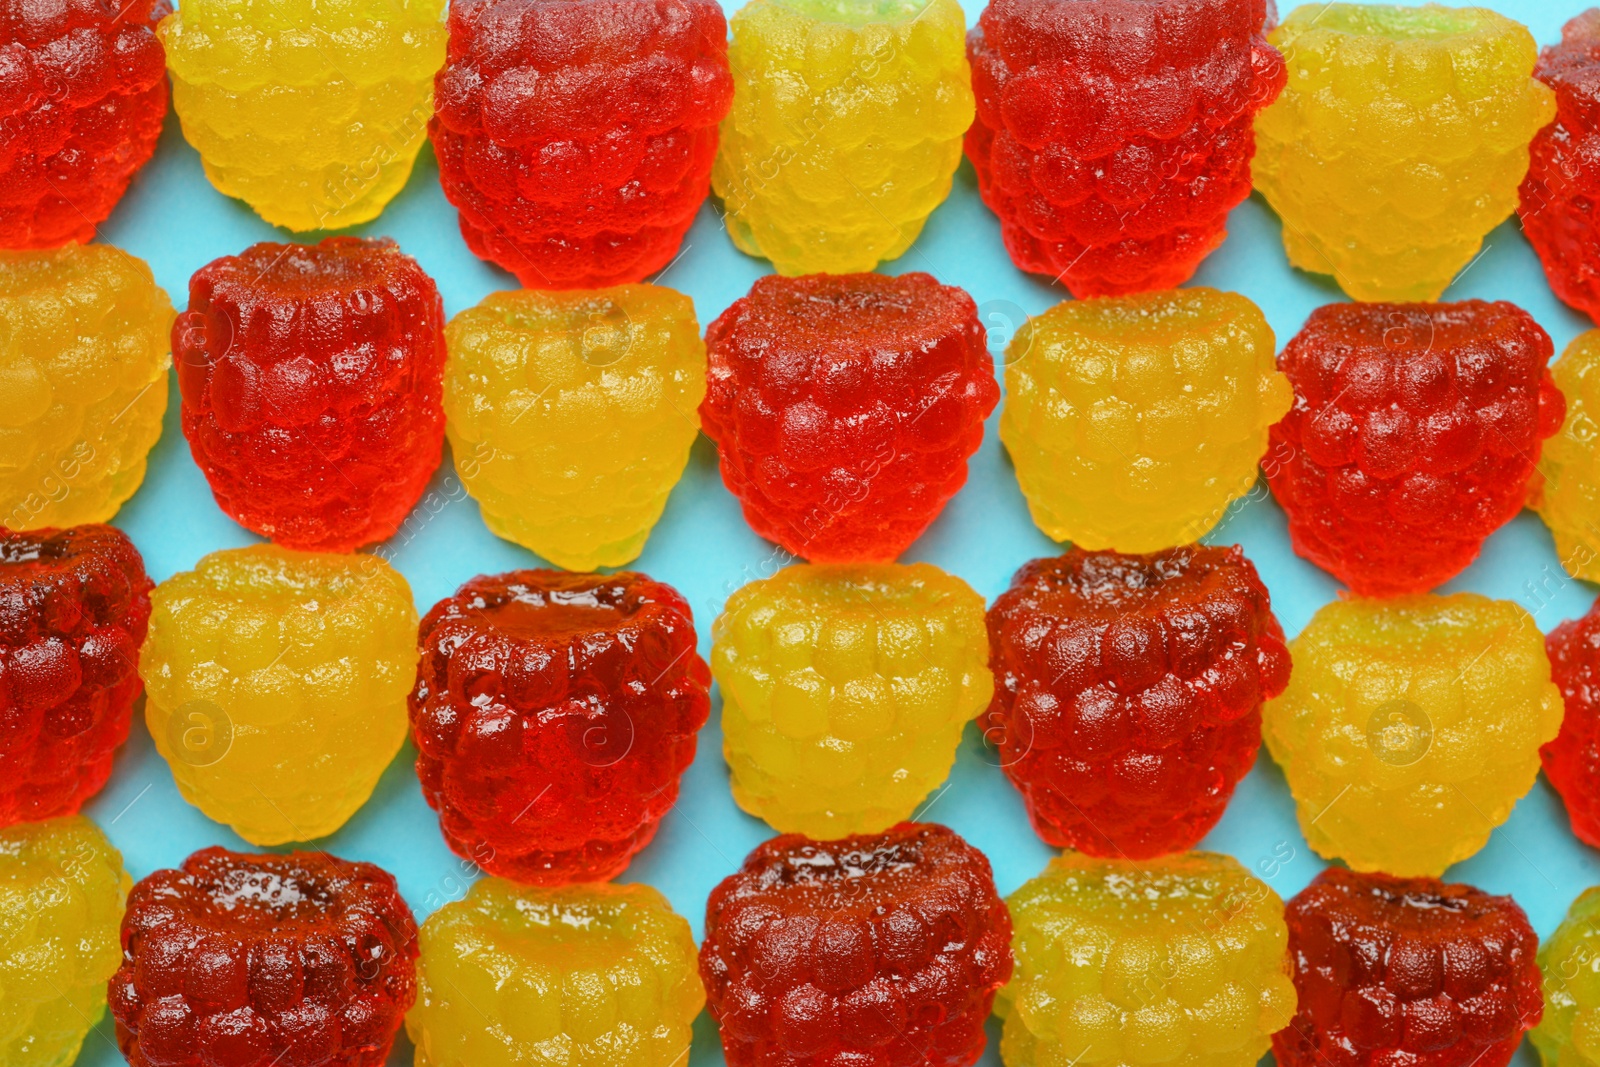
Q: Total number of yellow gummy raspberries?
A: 14